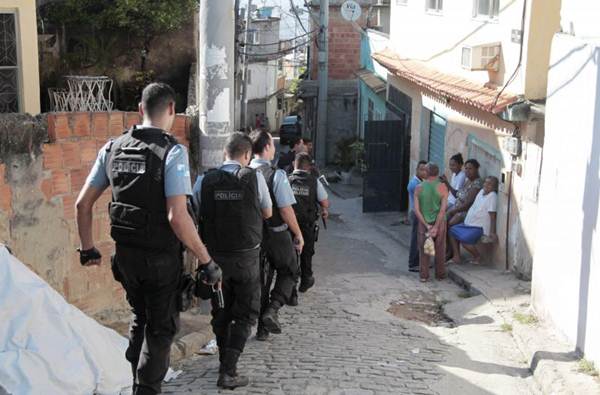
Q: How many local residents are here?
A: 5